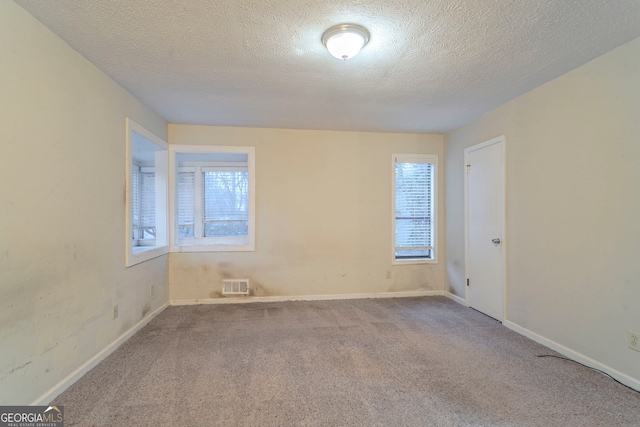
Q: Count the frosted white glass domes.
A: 1